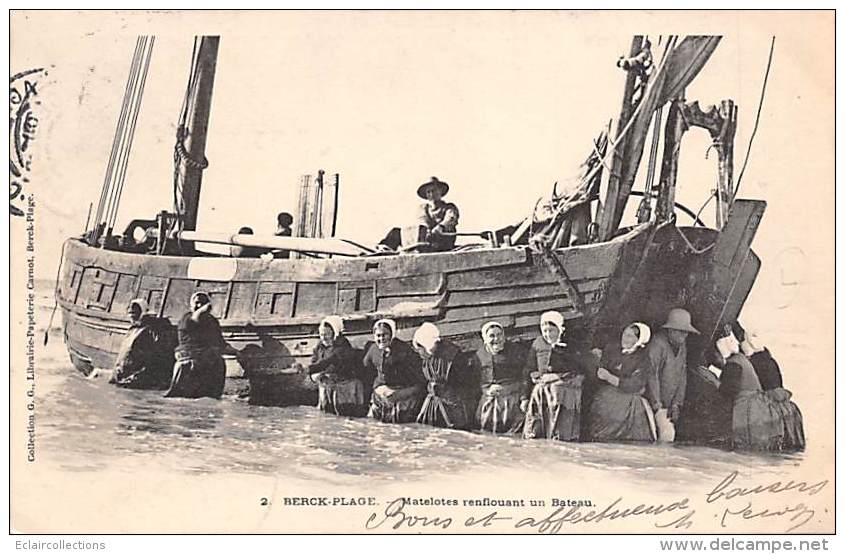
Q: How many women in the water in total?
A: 10